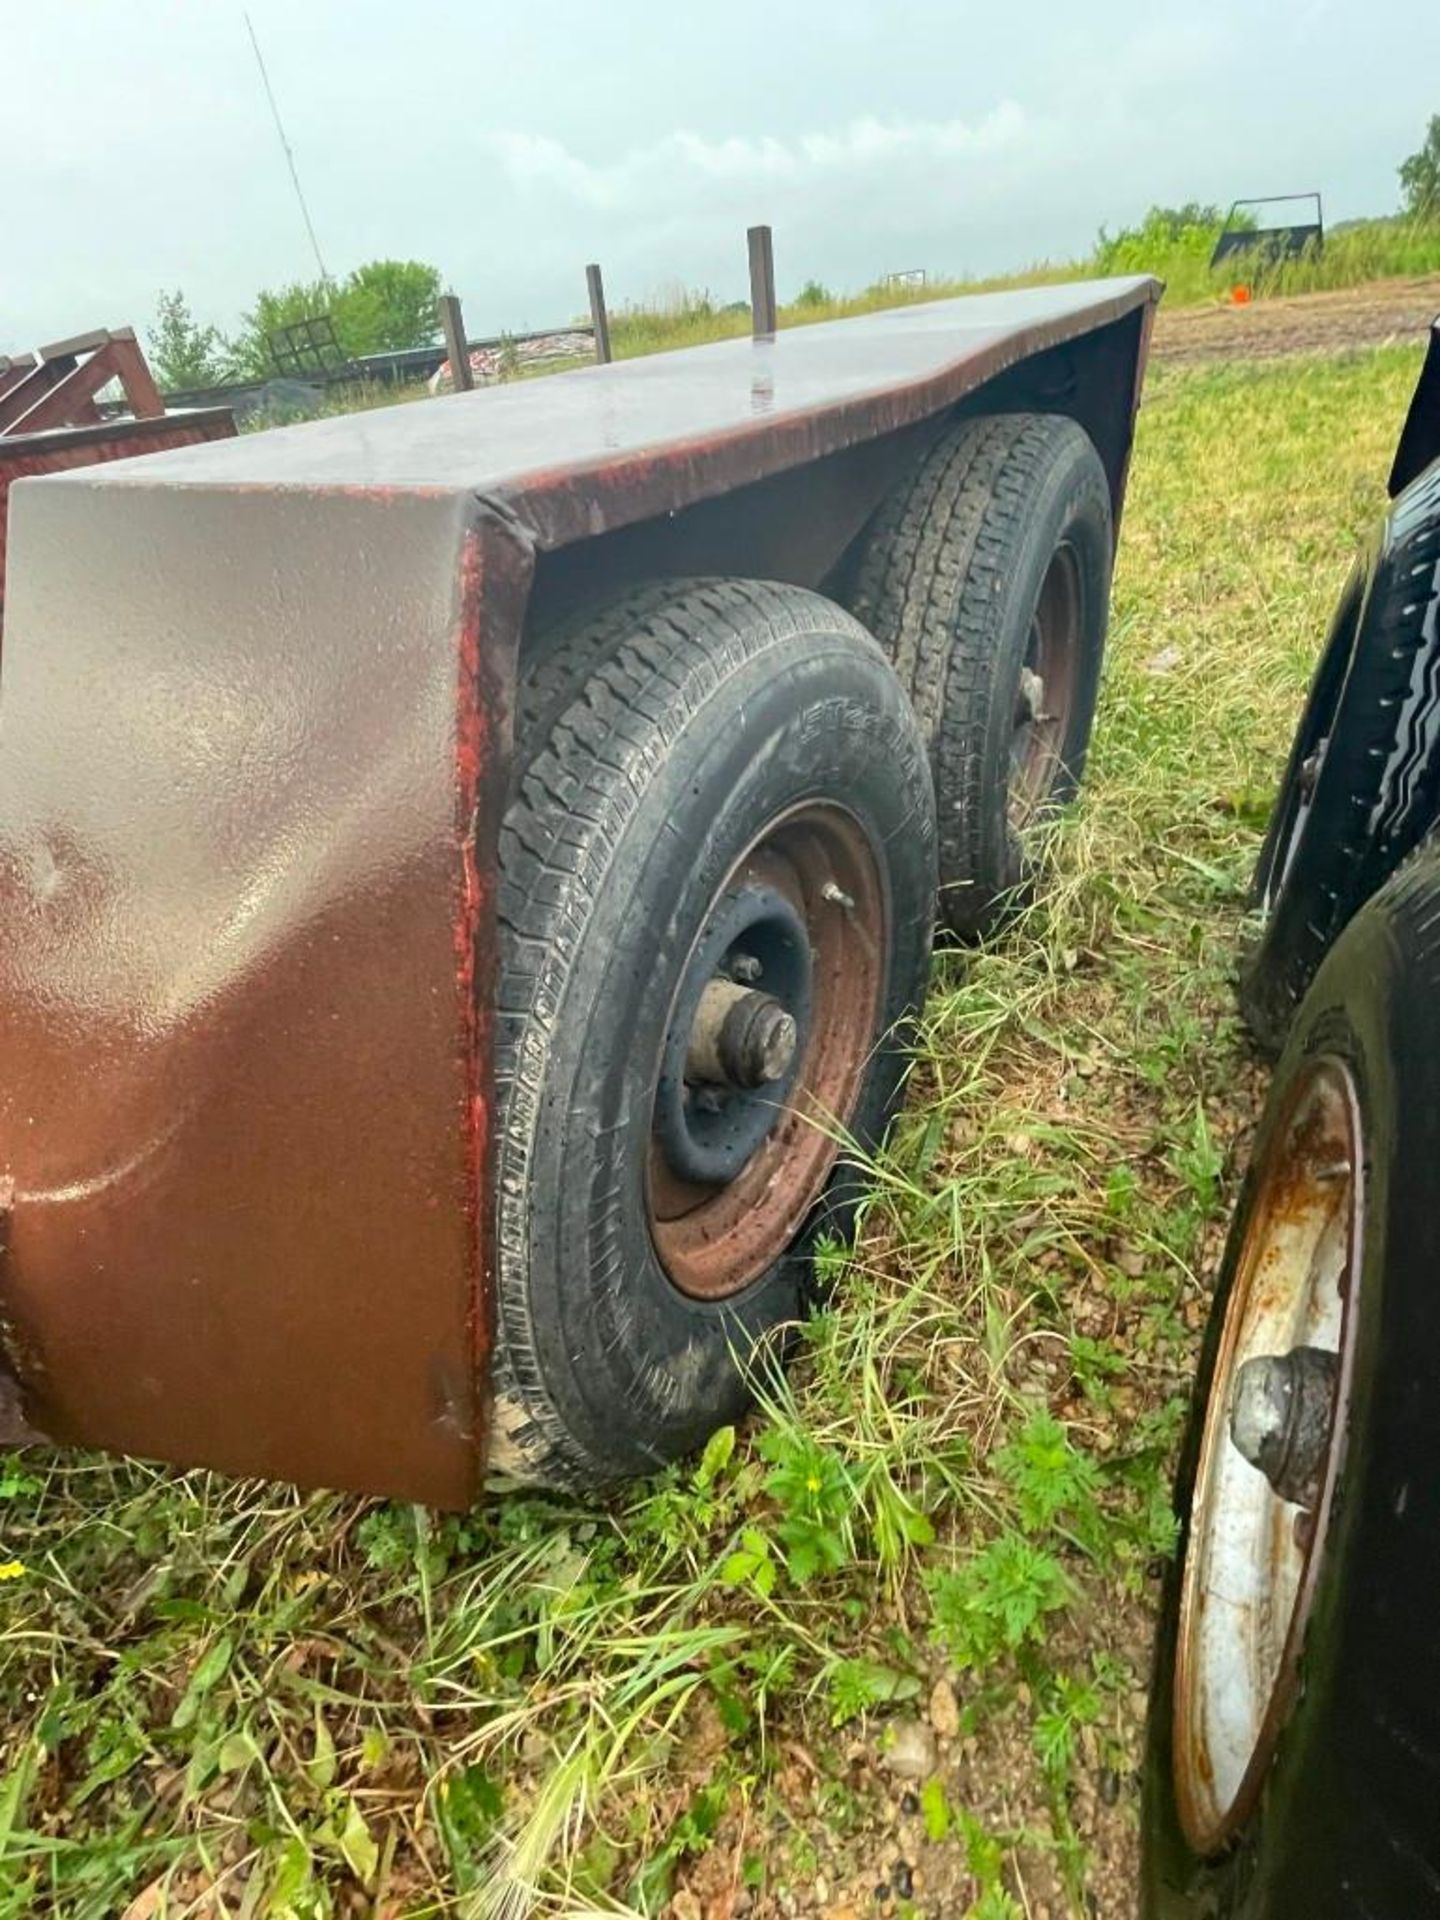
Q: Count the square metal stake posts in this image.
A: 3